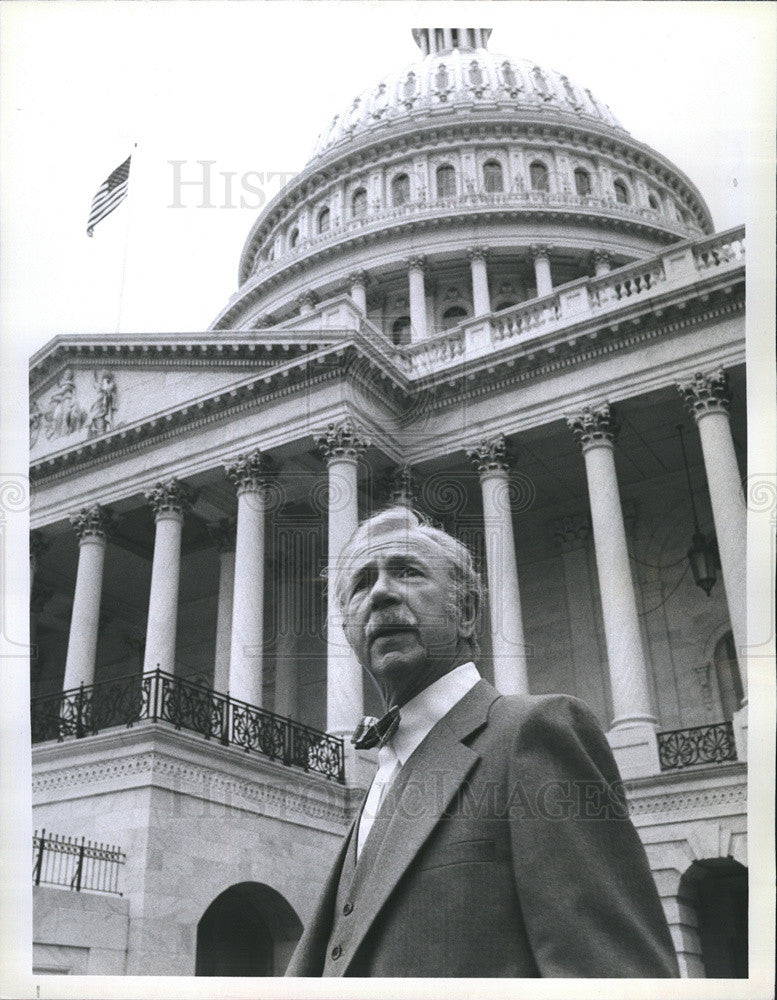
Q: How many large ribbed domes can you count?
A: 1